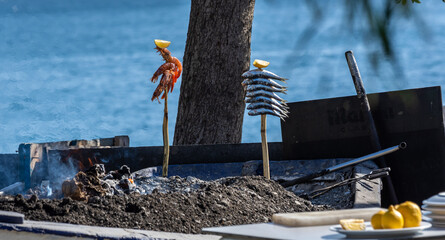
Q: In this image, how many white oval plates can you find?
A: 1